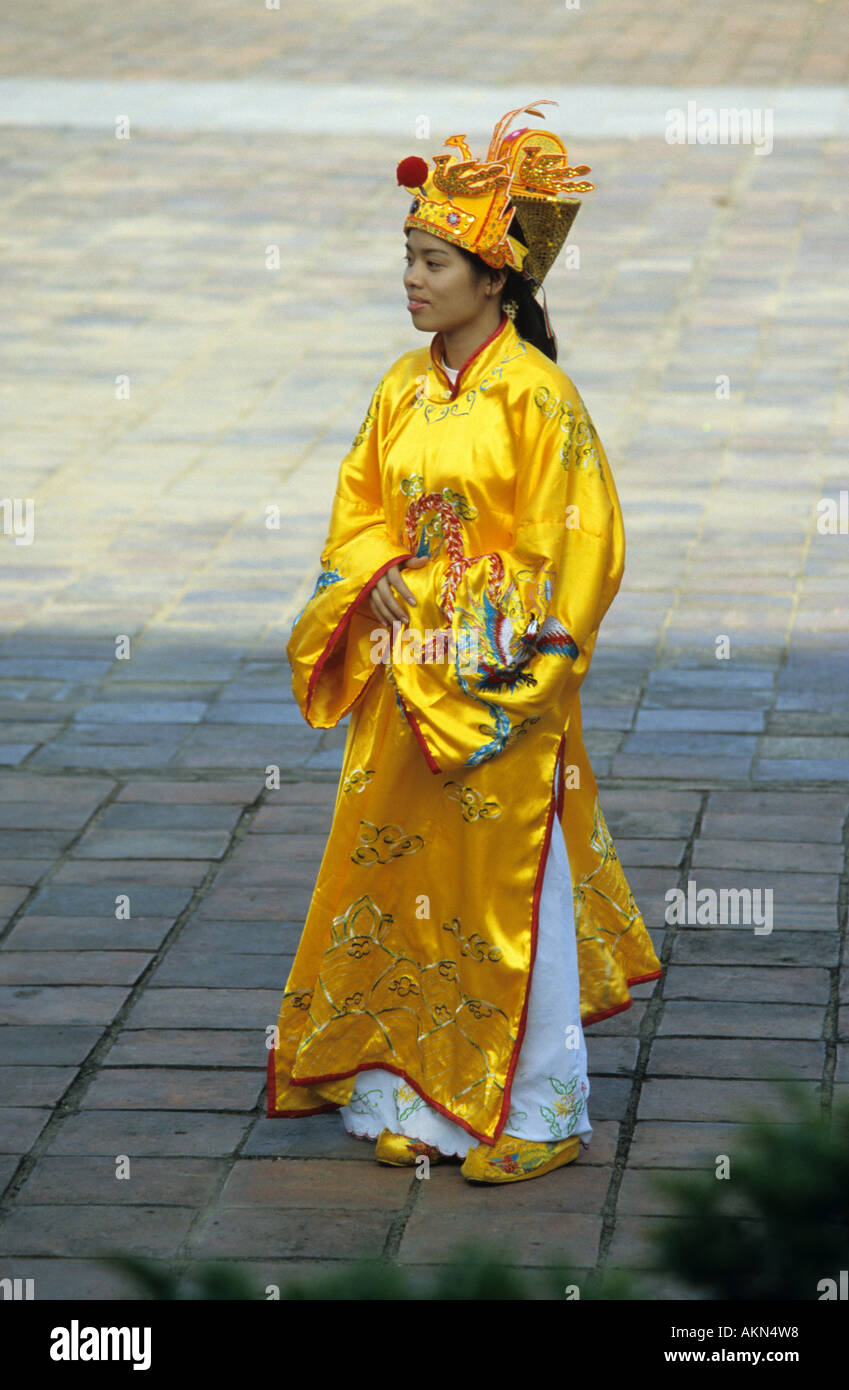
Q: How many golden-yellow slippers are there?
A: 2